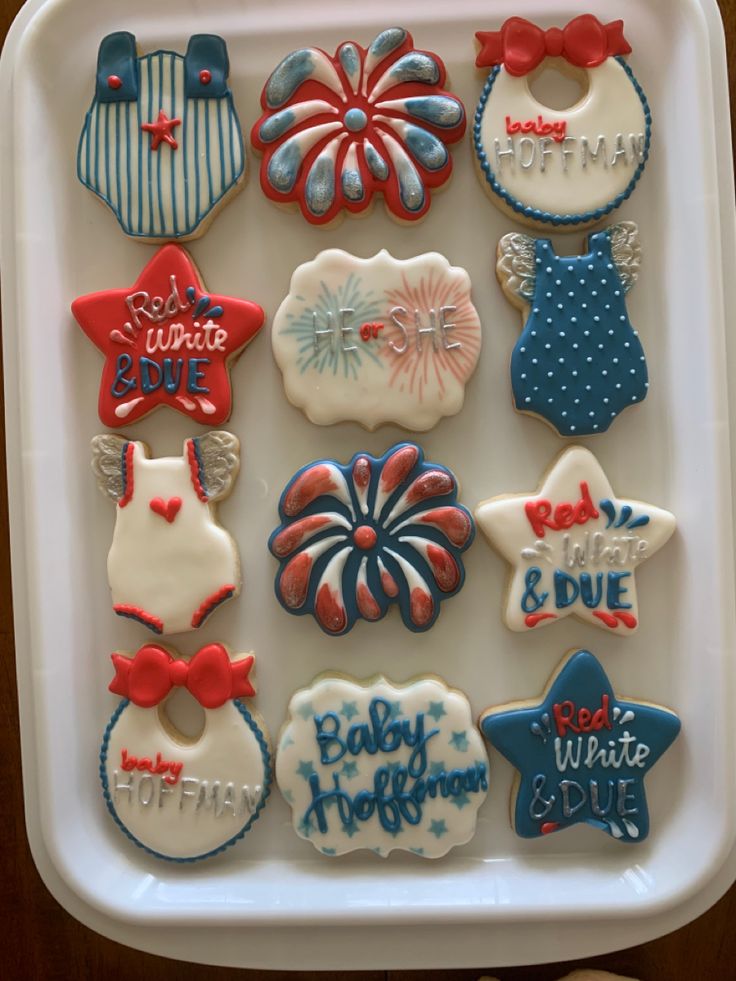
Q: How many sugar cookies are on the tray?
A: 12